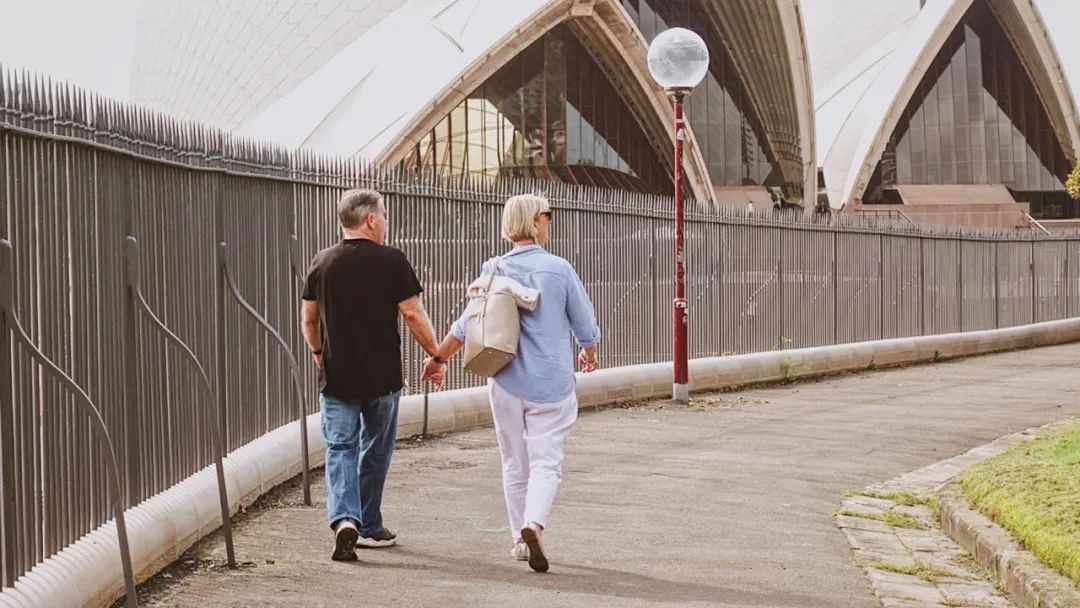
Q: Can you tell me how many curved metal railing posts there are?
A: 4